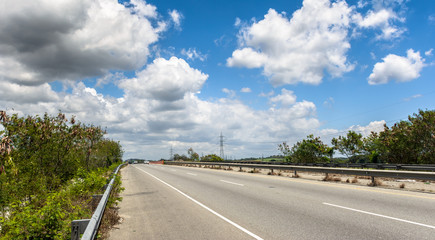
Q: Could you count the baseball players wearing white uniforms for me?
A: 0